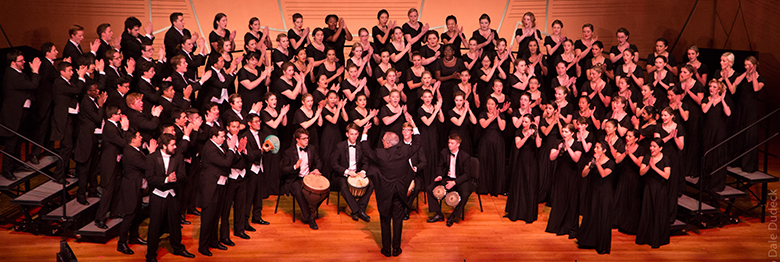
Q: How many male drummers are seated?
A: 4